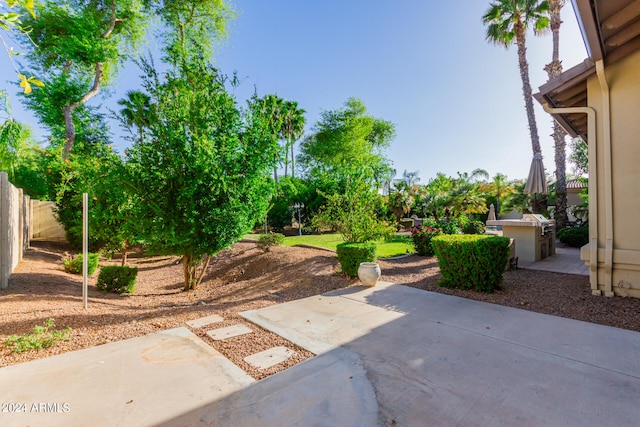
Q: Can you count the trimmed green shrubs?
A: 4